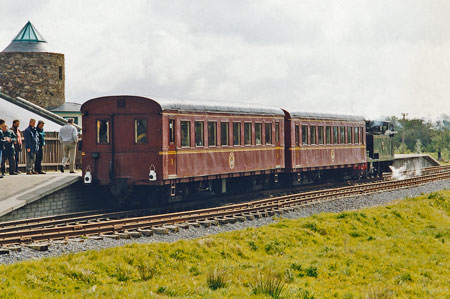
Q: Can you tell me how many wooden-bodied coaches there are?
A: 2